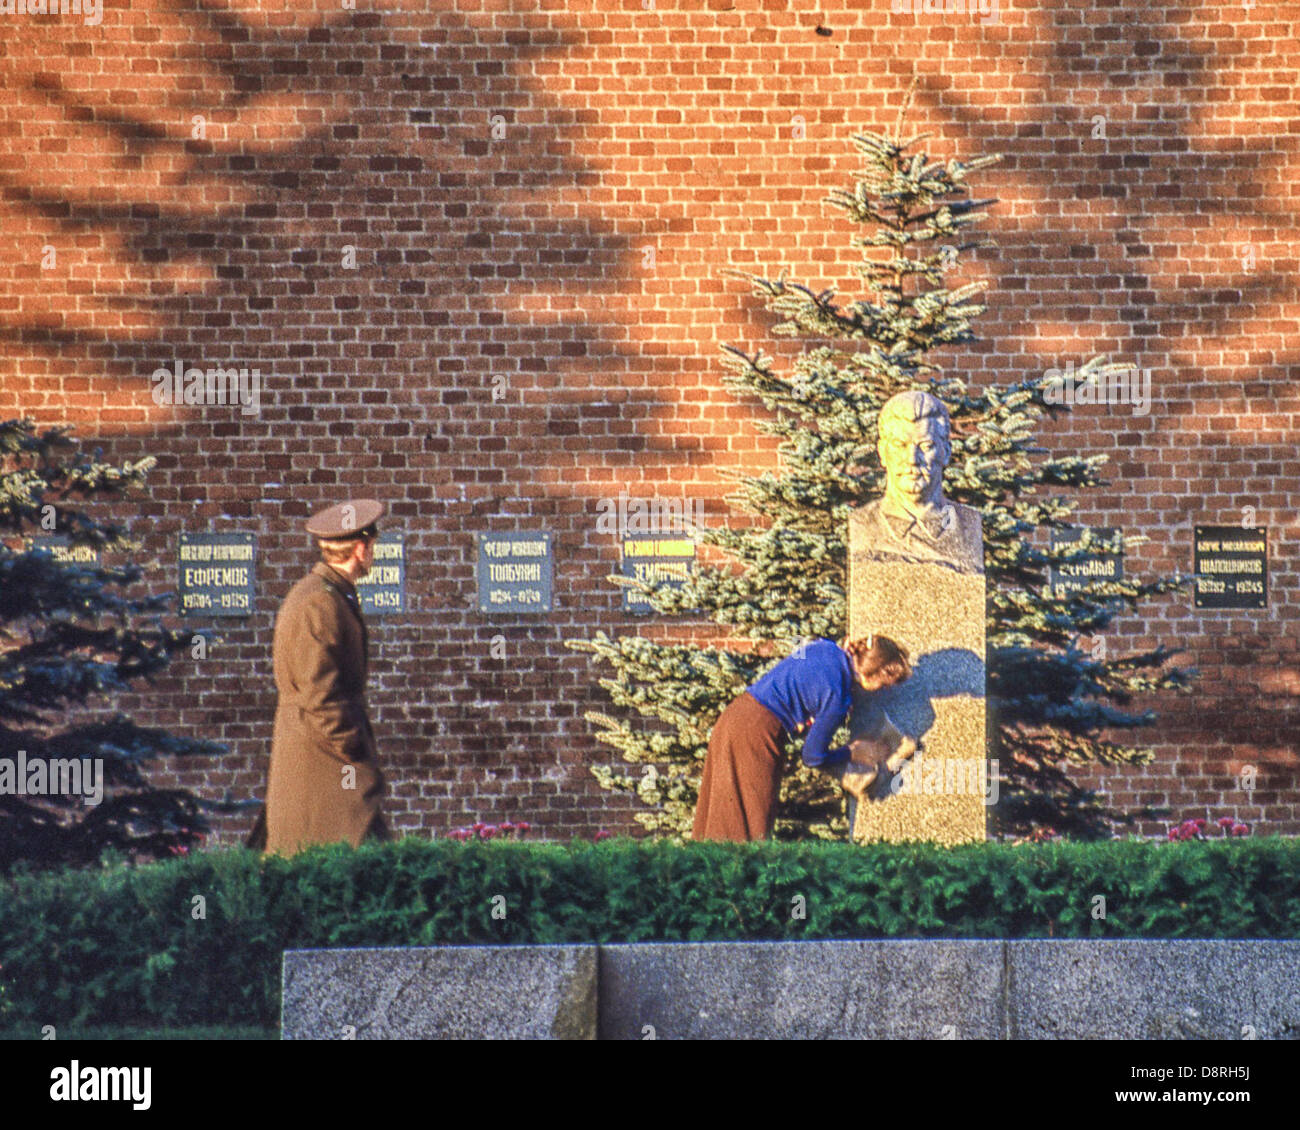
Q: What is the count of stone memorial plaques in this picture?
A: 7